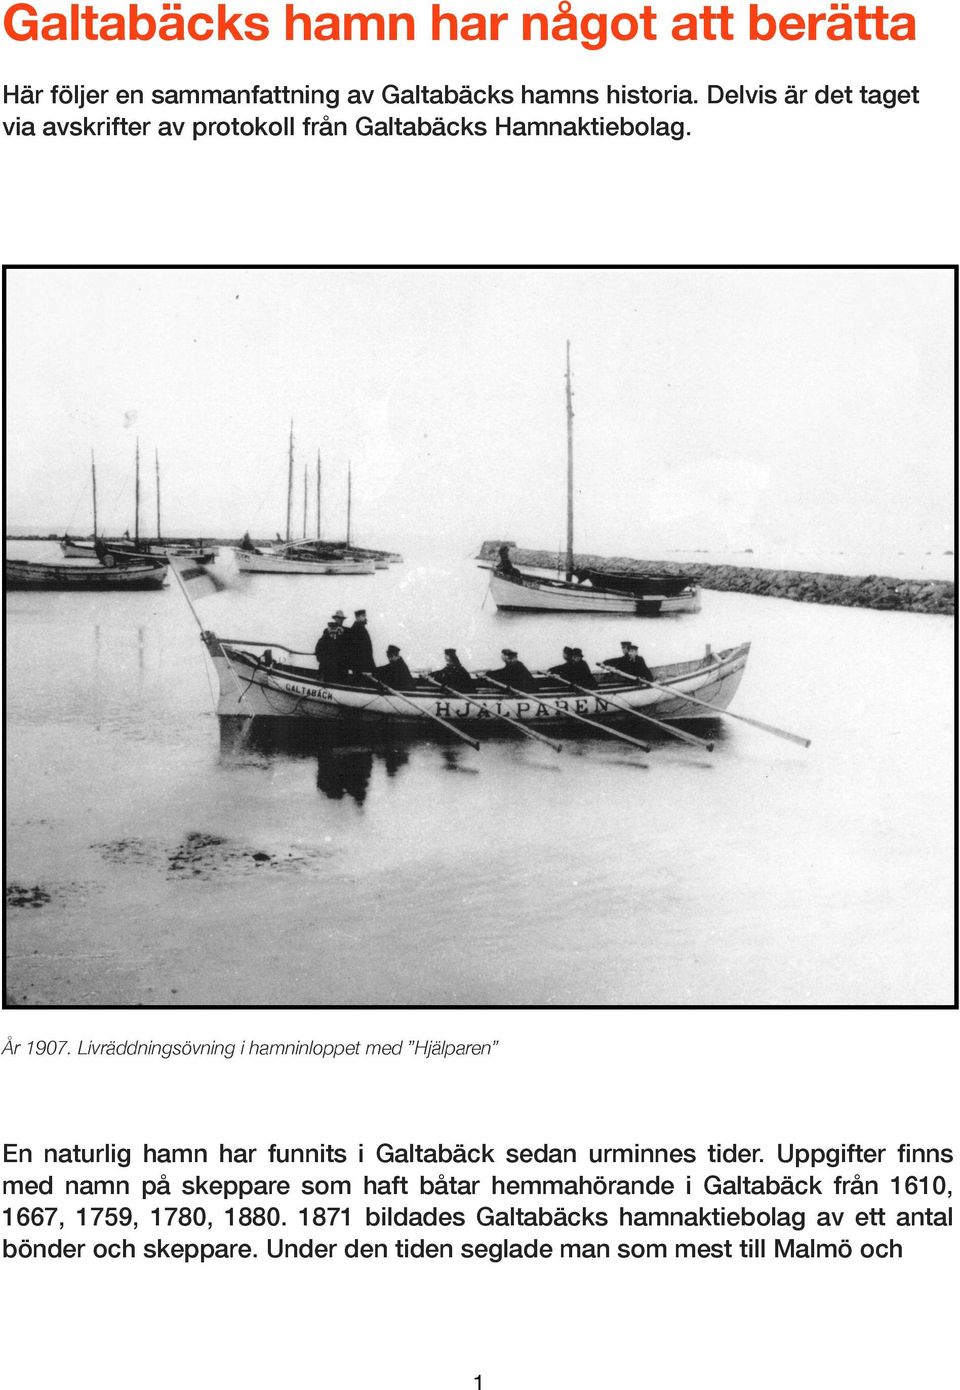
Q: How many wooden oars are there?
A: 5